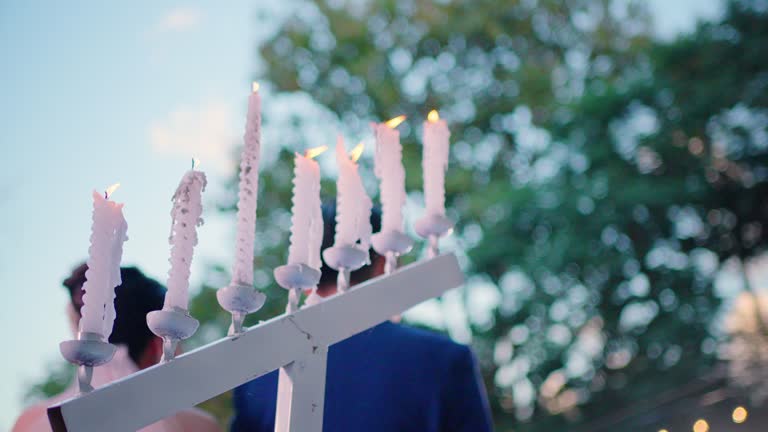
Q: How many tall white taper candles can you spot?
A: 7